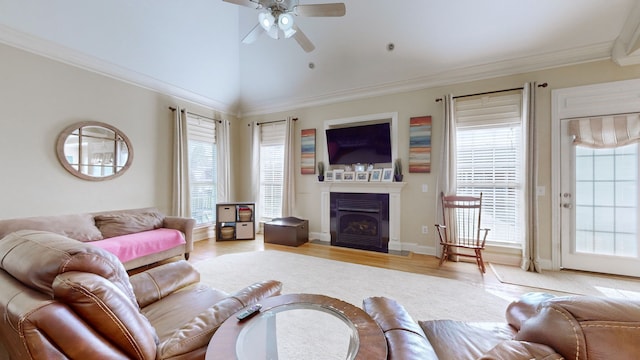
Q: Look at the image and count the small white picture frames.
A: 6